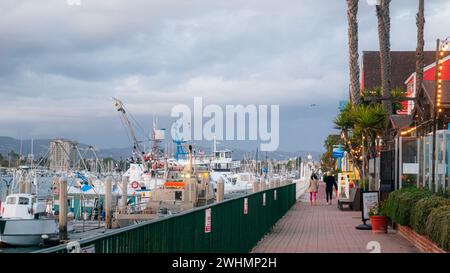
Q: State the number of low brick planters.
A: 1